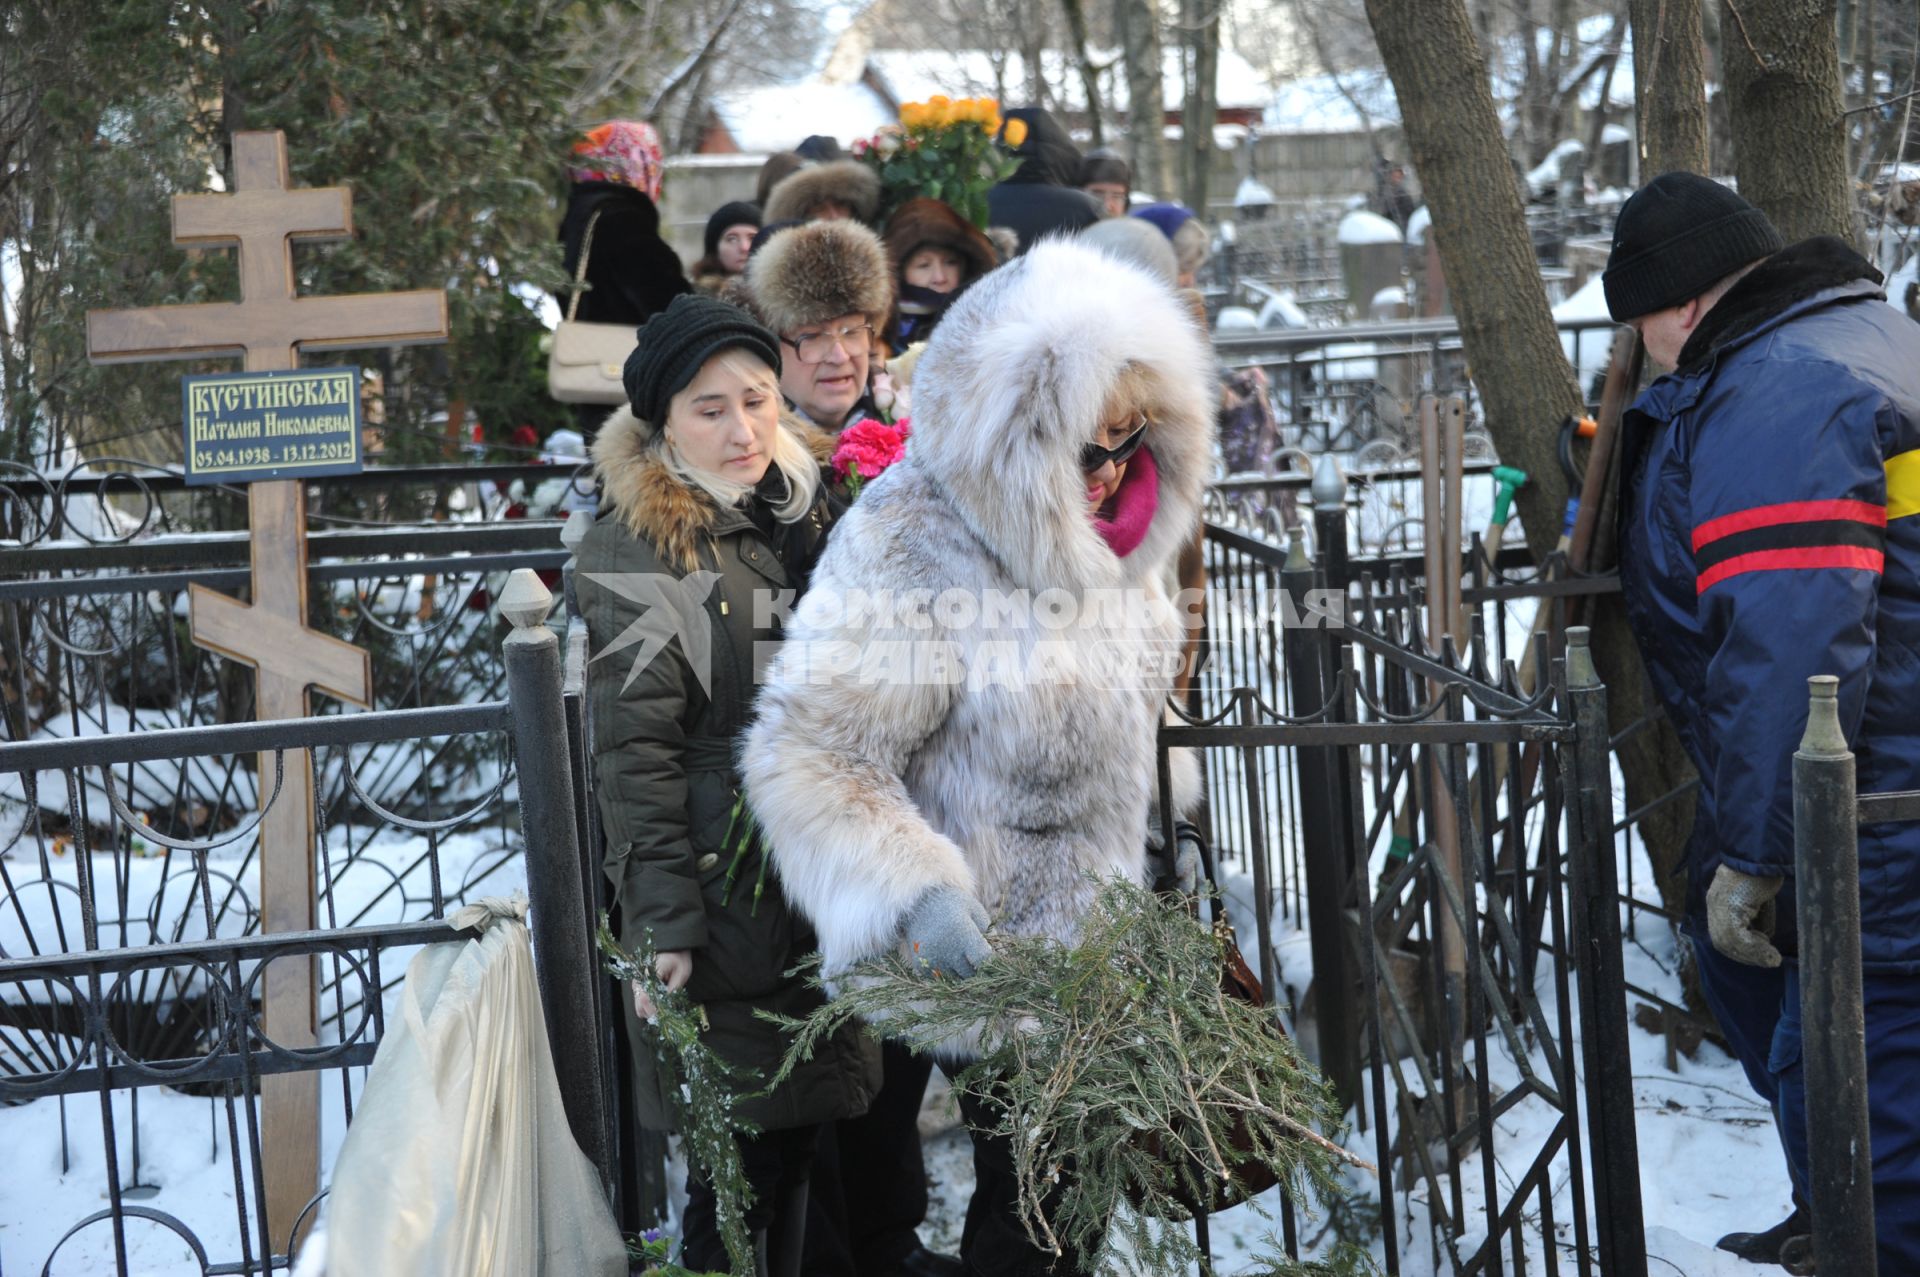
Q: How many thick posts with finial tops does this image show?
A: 6